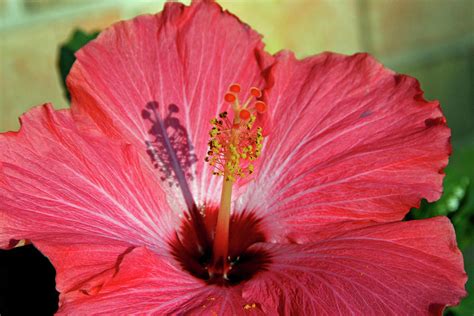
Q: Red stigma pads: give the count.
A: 5